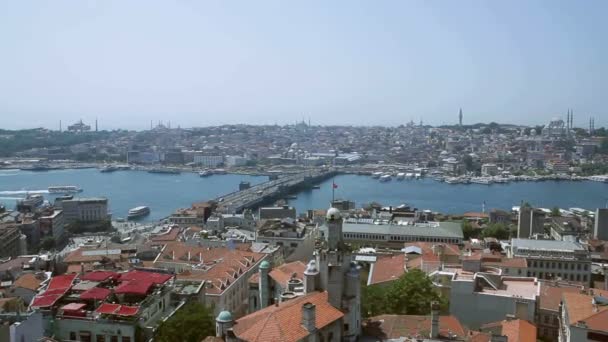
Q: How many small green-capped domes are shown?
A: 2